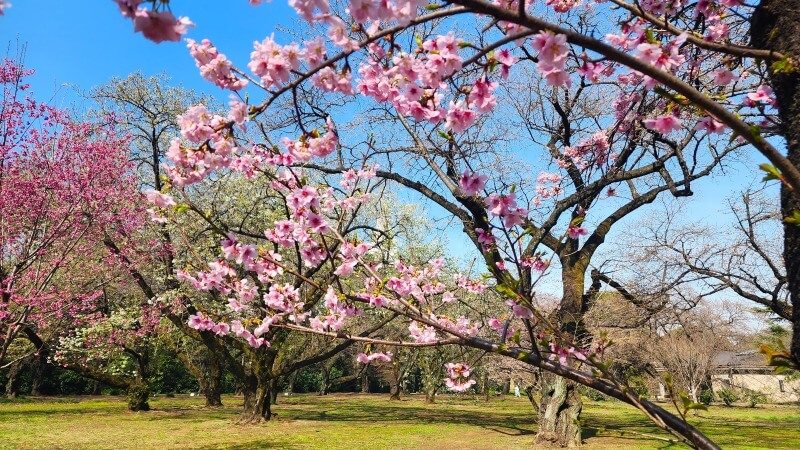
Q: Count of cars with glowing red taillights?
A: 0